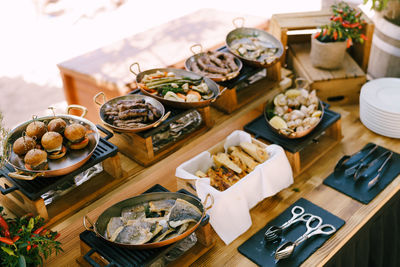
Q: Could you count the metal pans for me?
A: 7